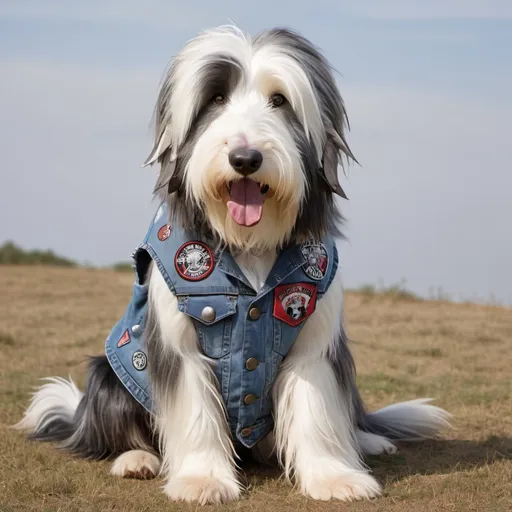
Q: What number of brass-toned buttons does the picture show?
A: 4